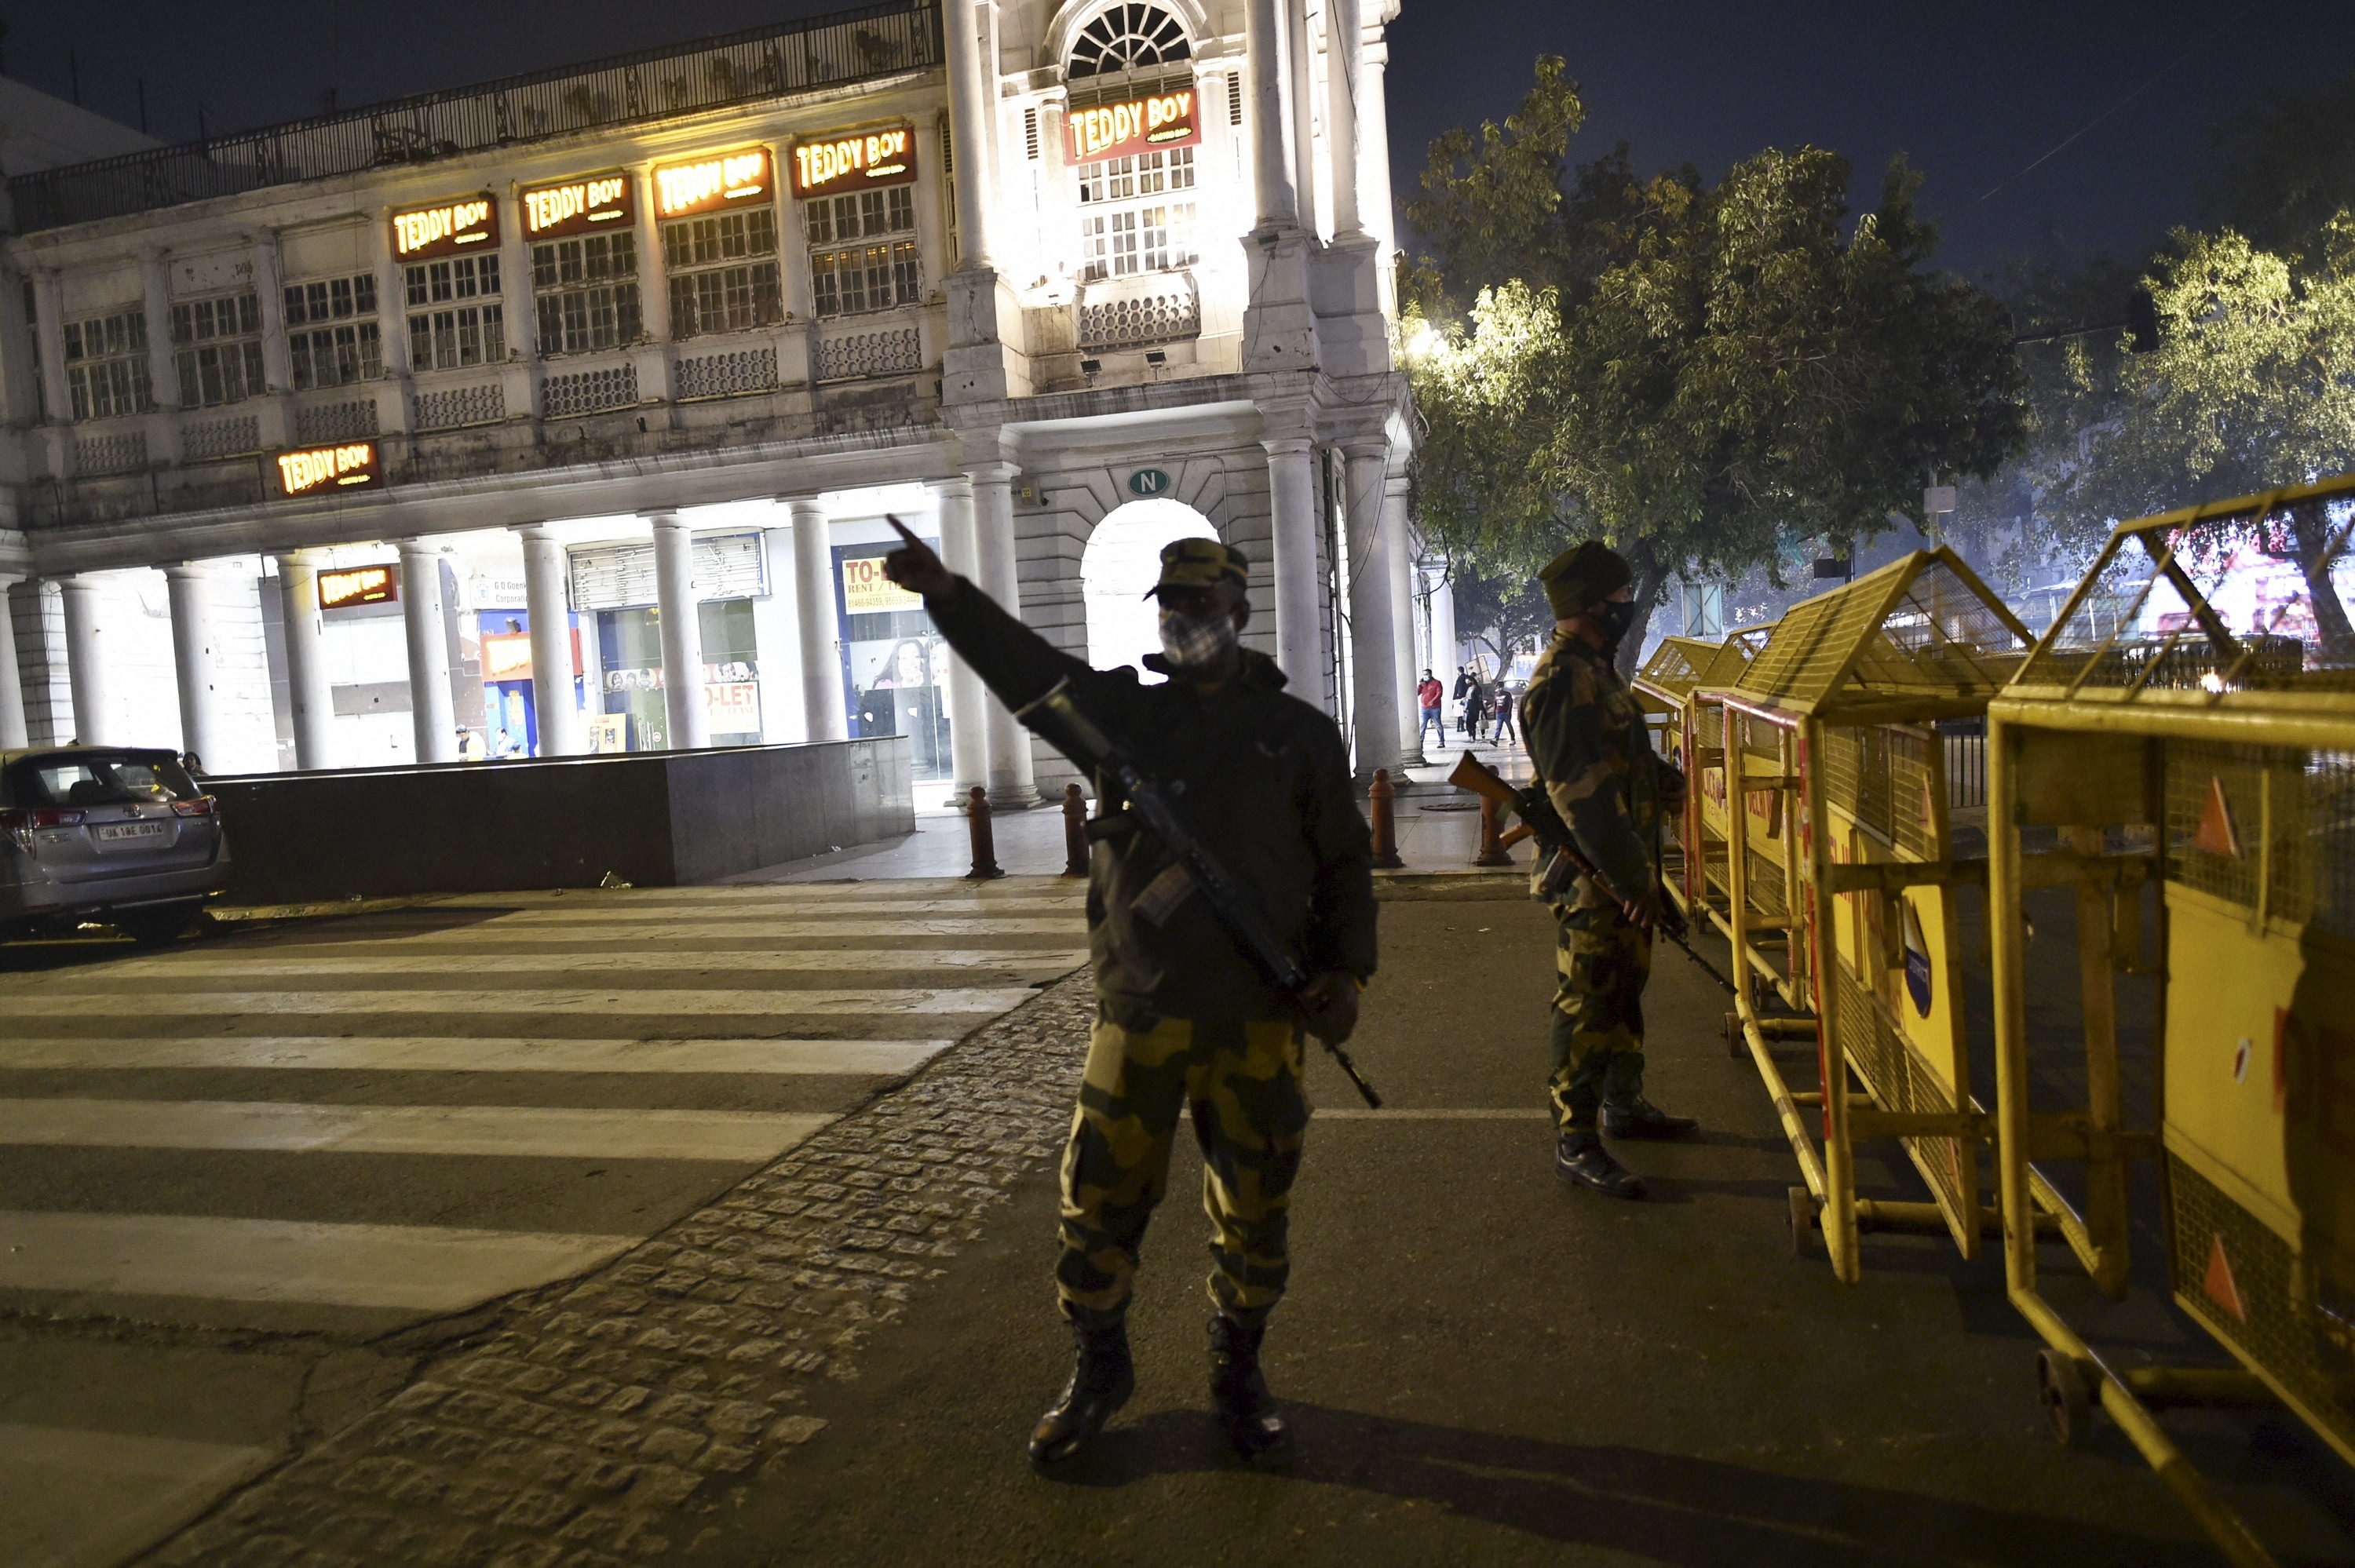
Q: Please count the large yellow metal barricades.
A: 4